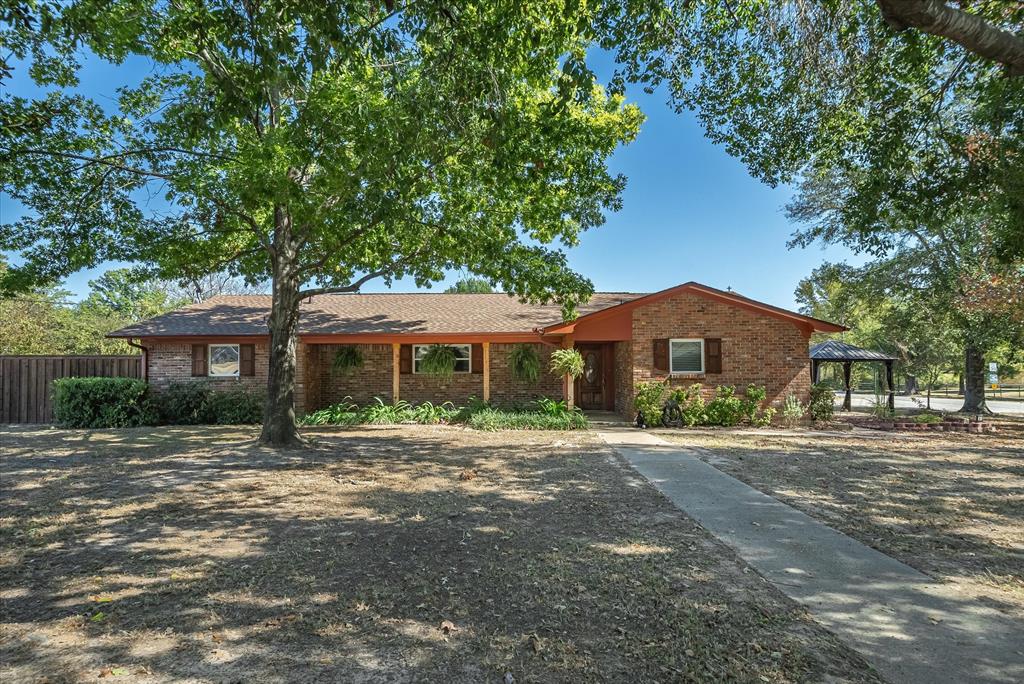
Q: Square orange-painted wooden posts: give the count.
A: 3